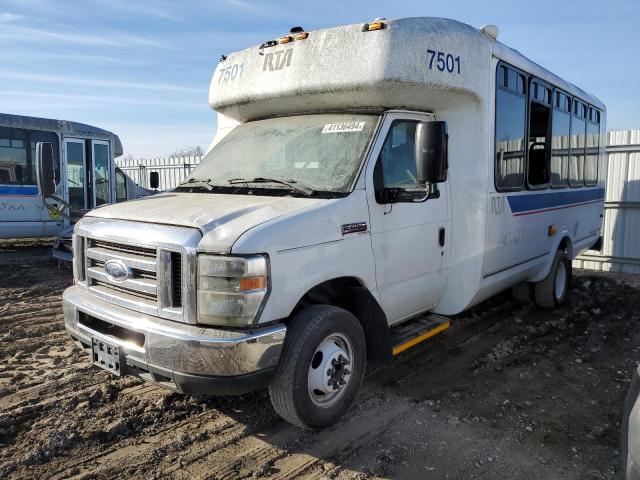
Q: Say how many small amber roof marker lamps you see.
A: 3